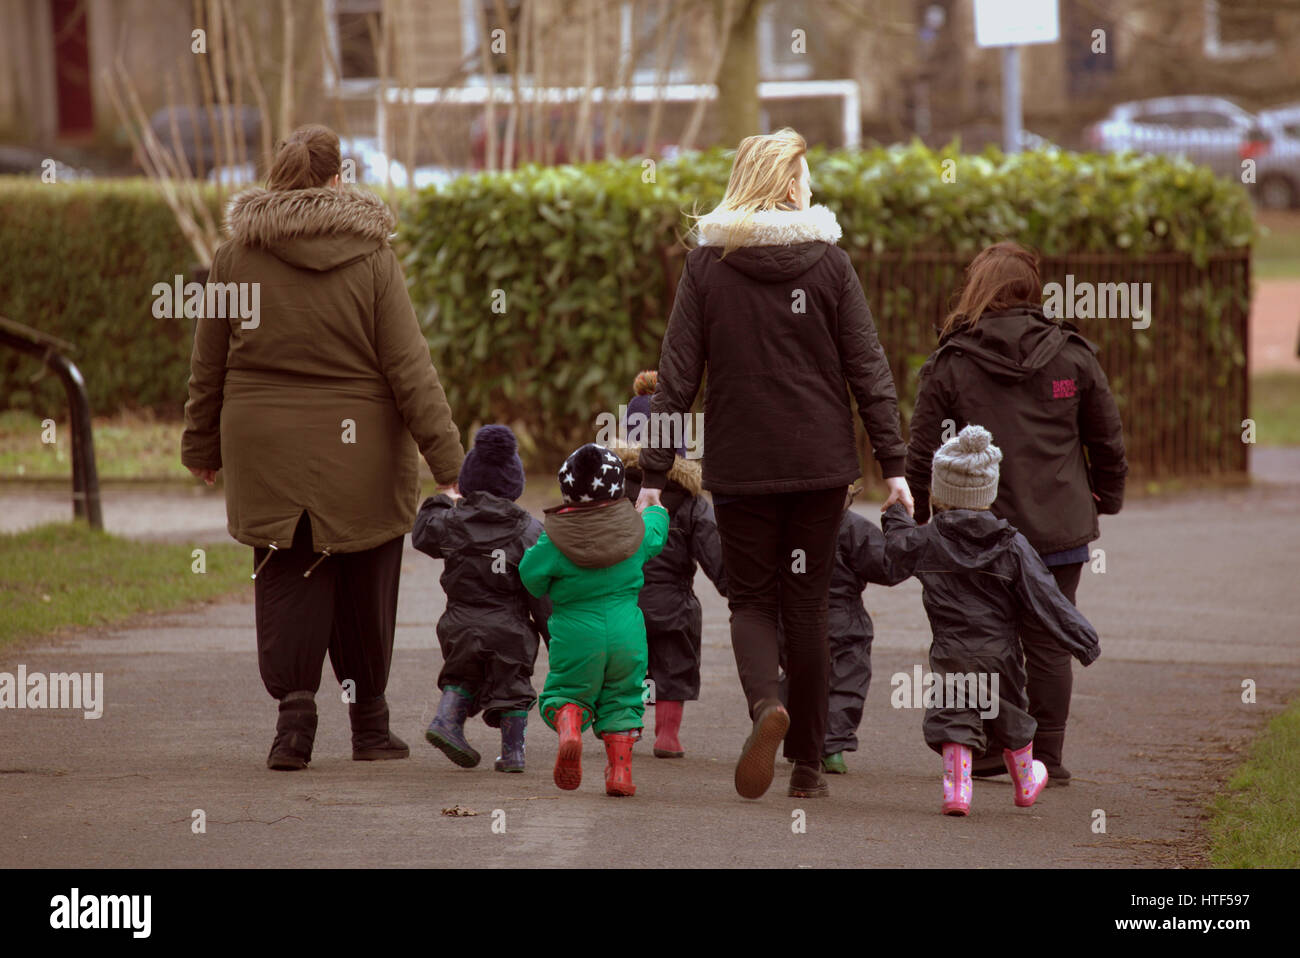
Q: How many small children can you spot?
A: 5